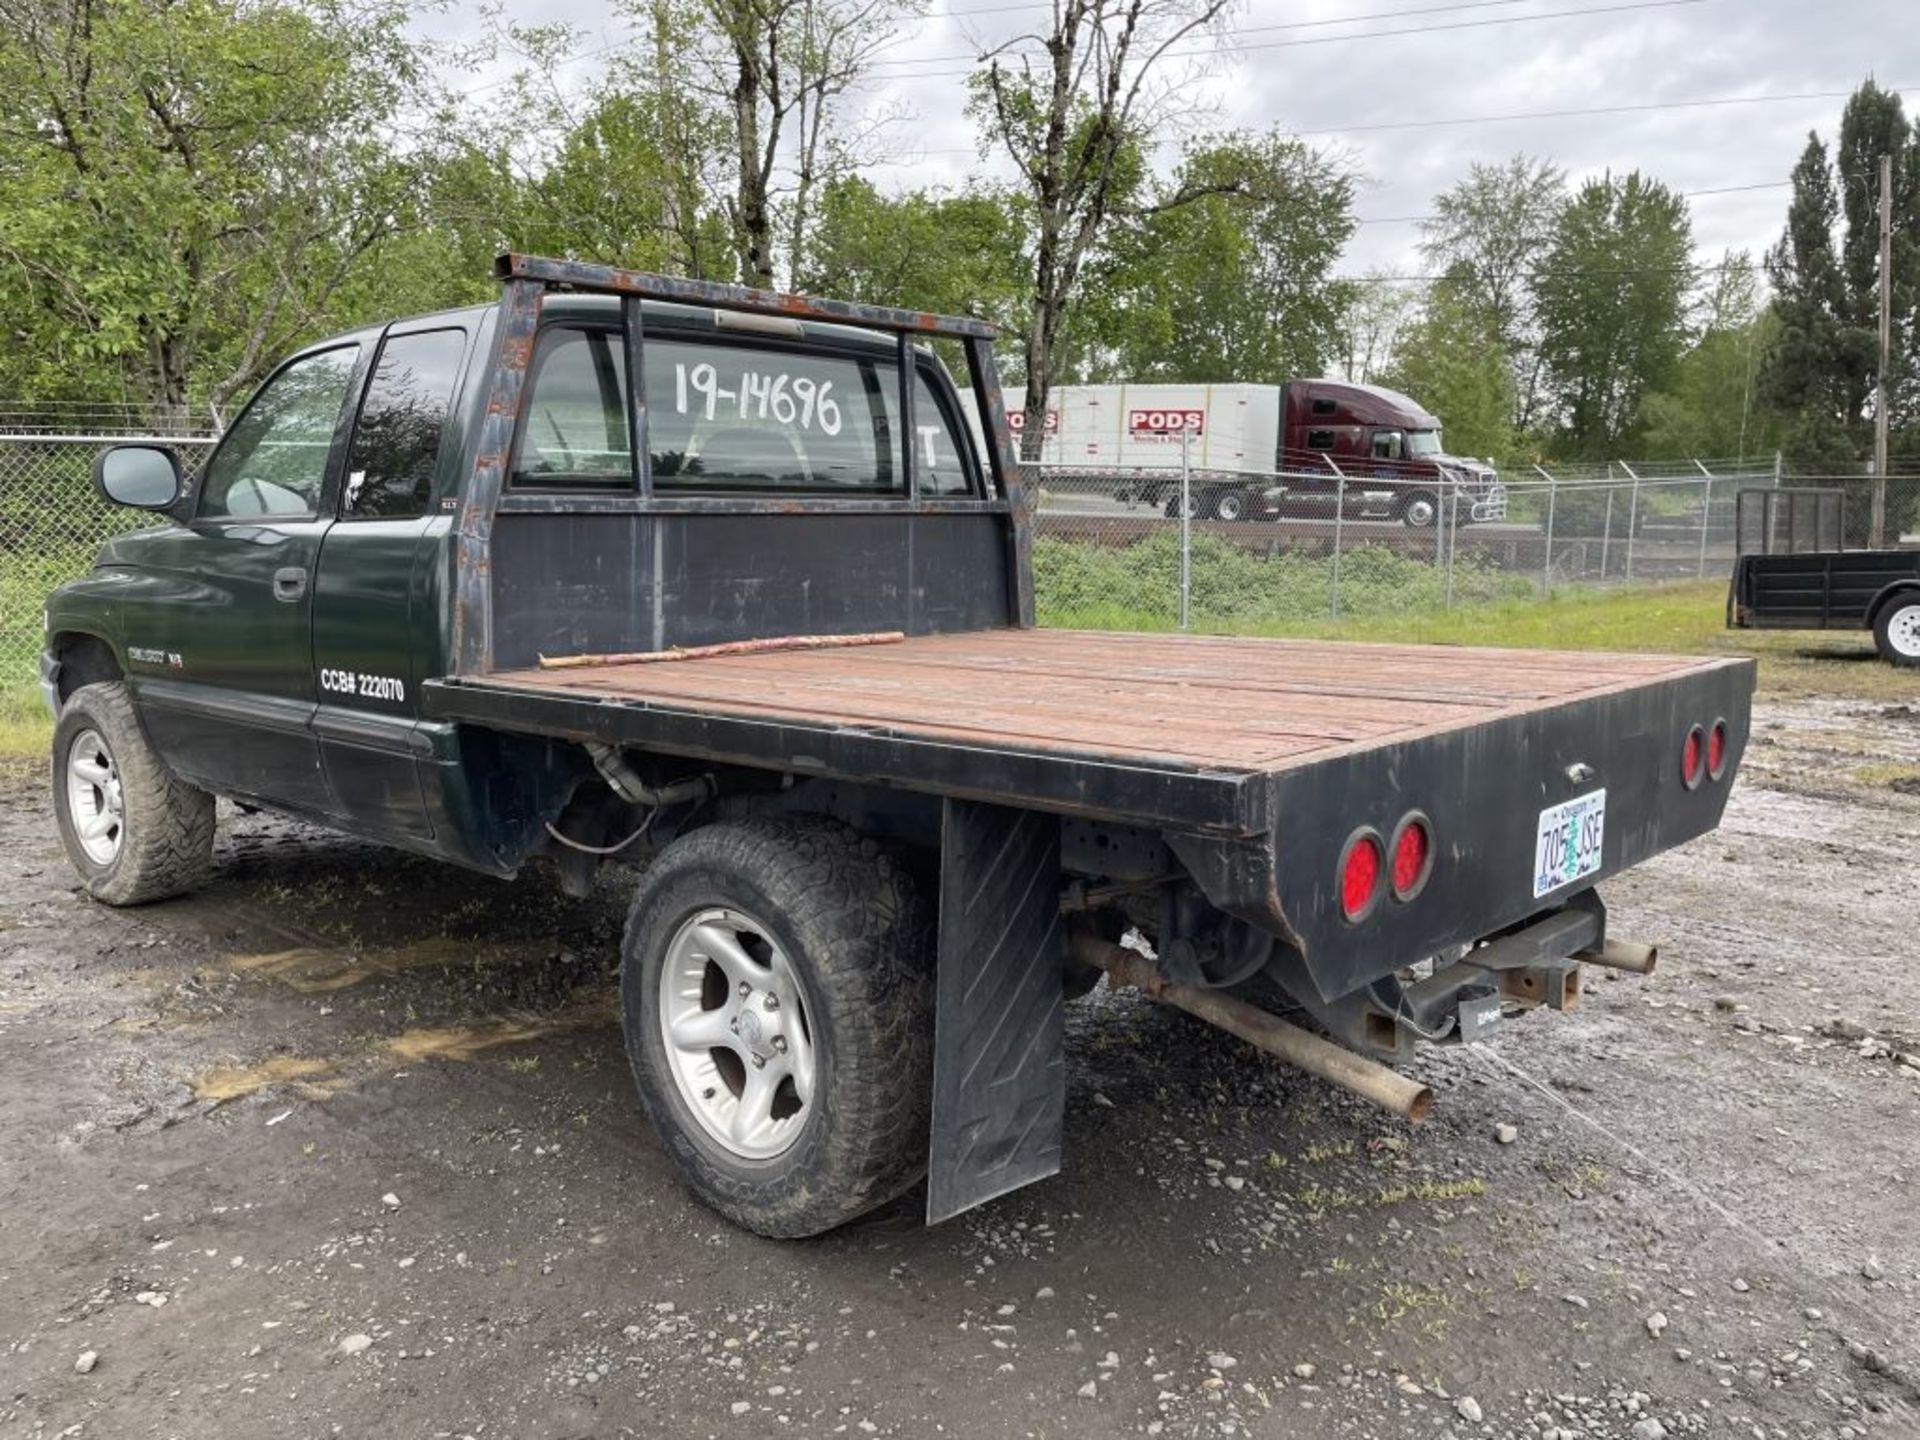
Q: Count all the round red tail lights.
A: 4